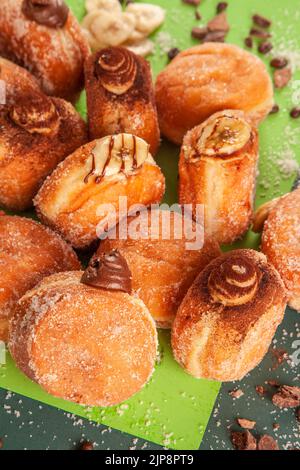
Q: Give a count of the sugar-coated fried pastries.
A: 12